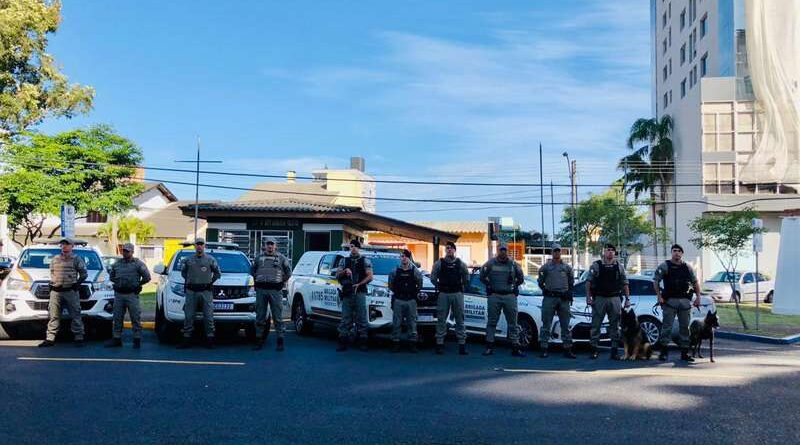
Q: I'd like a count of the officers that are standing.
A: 11